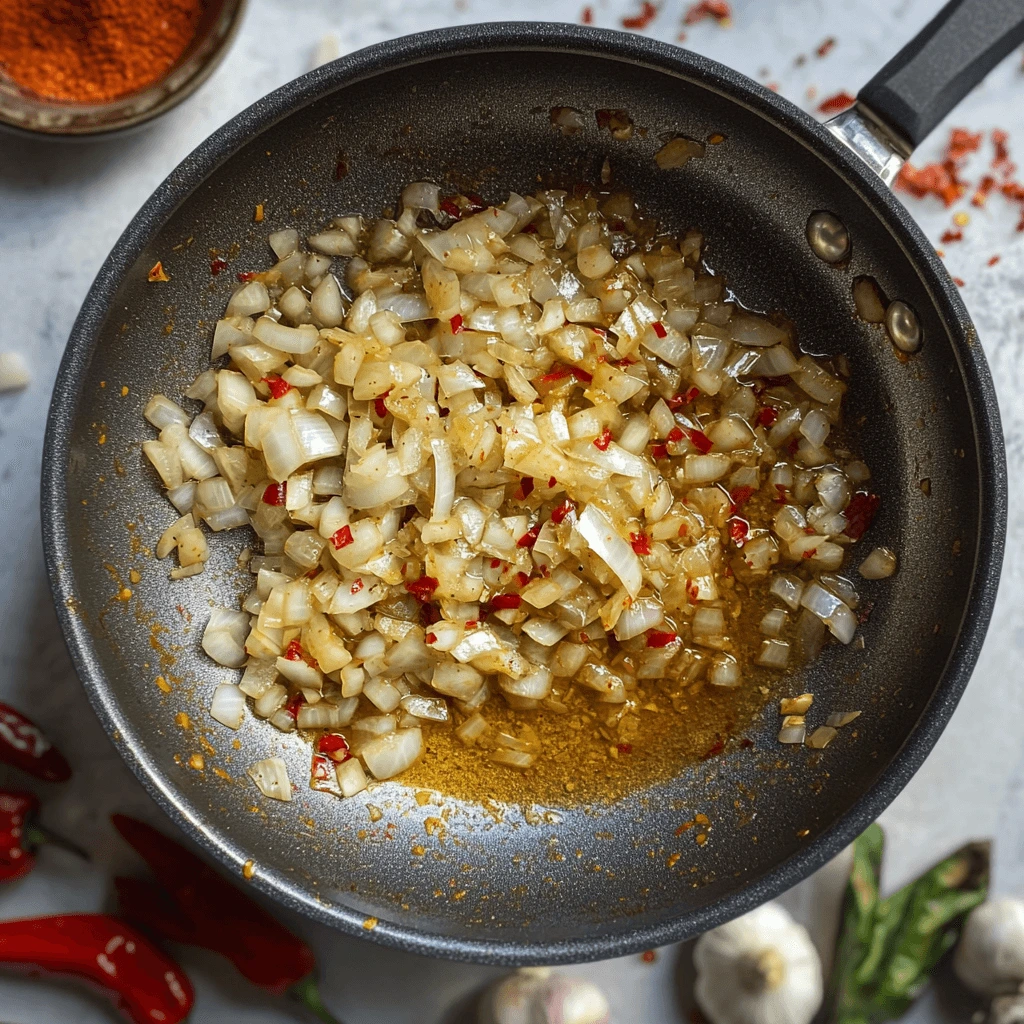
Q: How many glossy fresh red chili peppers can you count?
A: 5